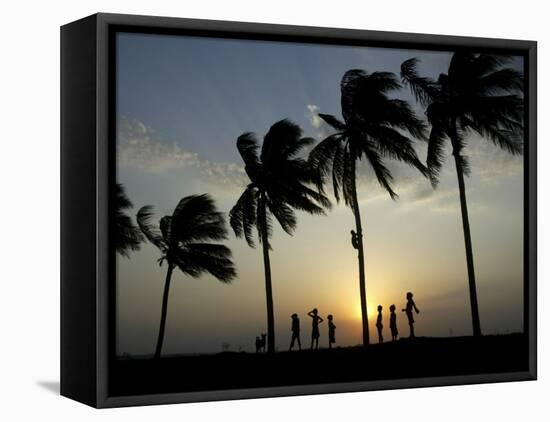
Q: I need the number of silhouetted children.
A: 7